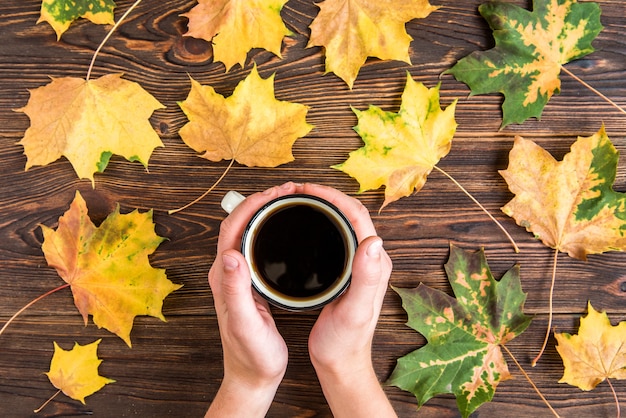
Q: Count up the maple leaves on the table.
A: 12